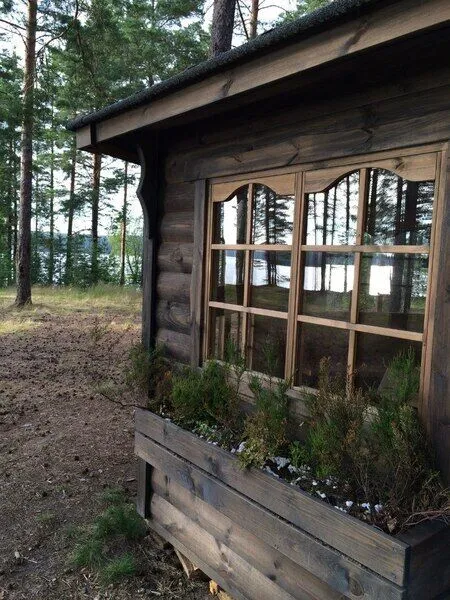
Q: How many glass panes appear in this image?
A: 12